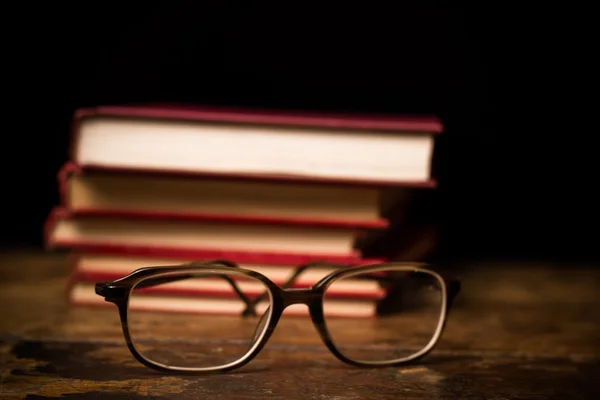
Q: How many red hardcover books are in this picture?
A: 5